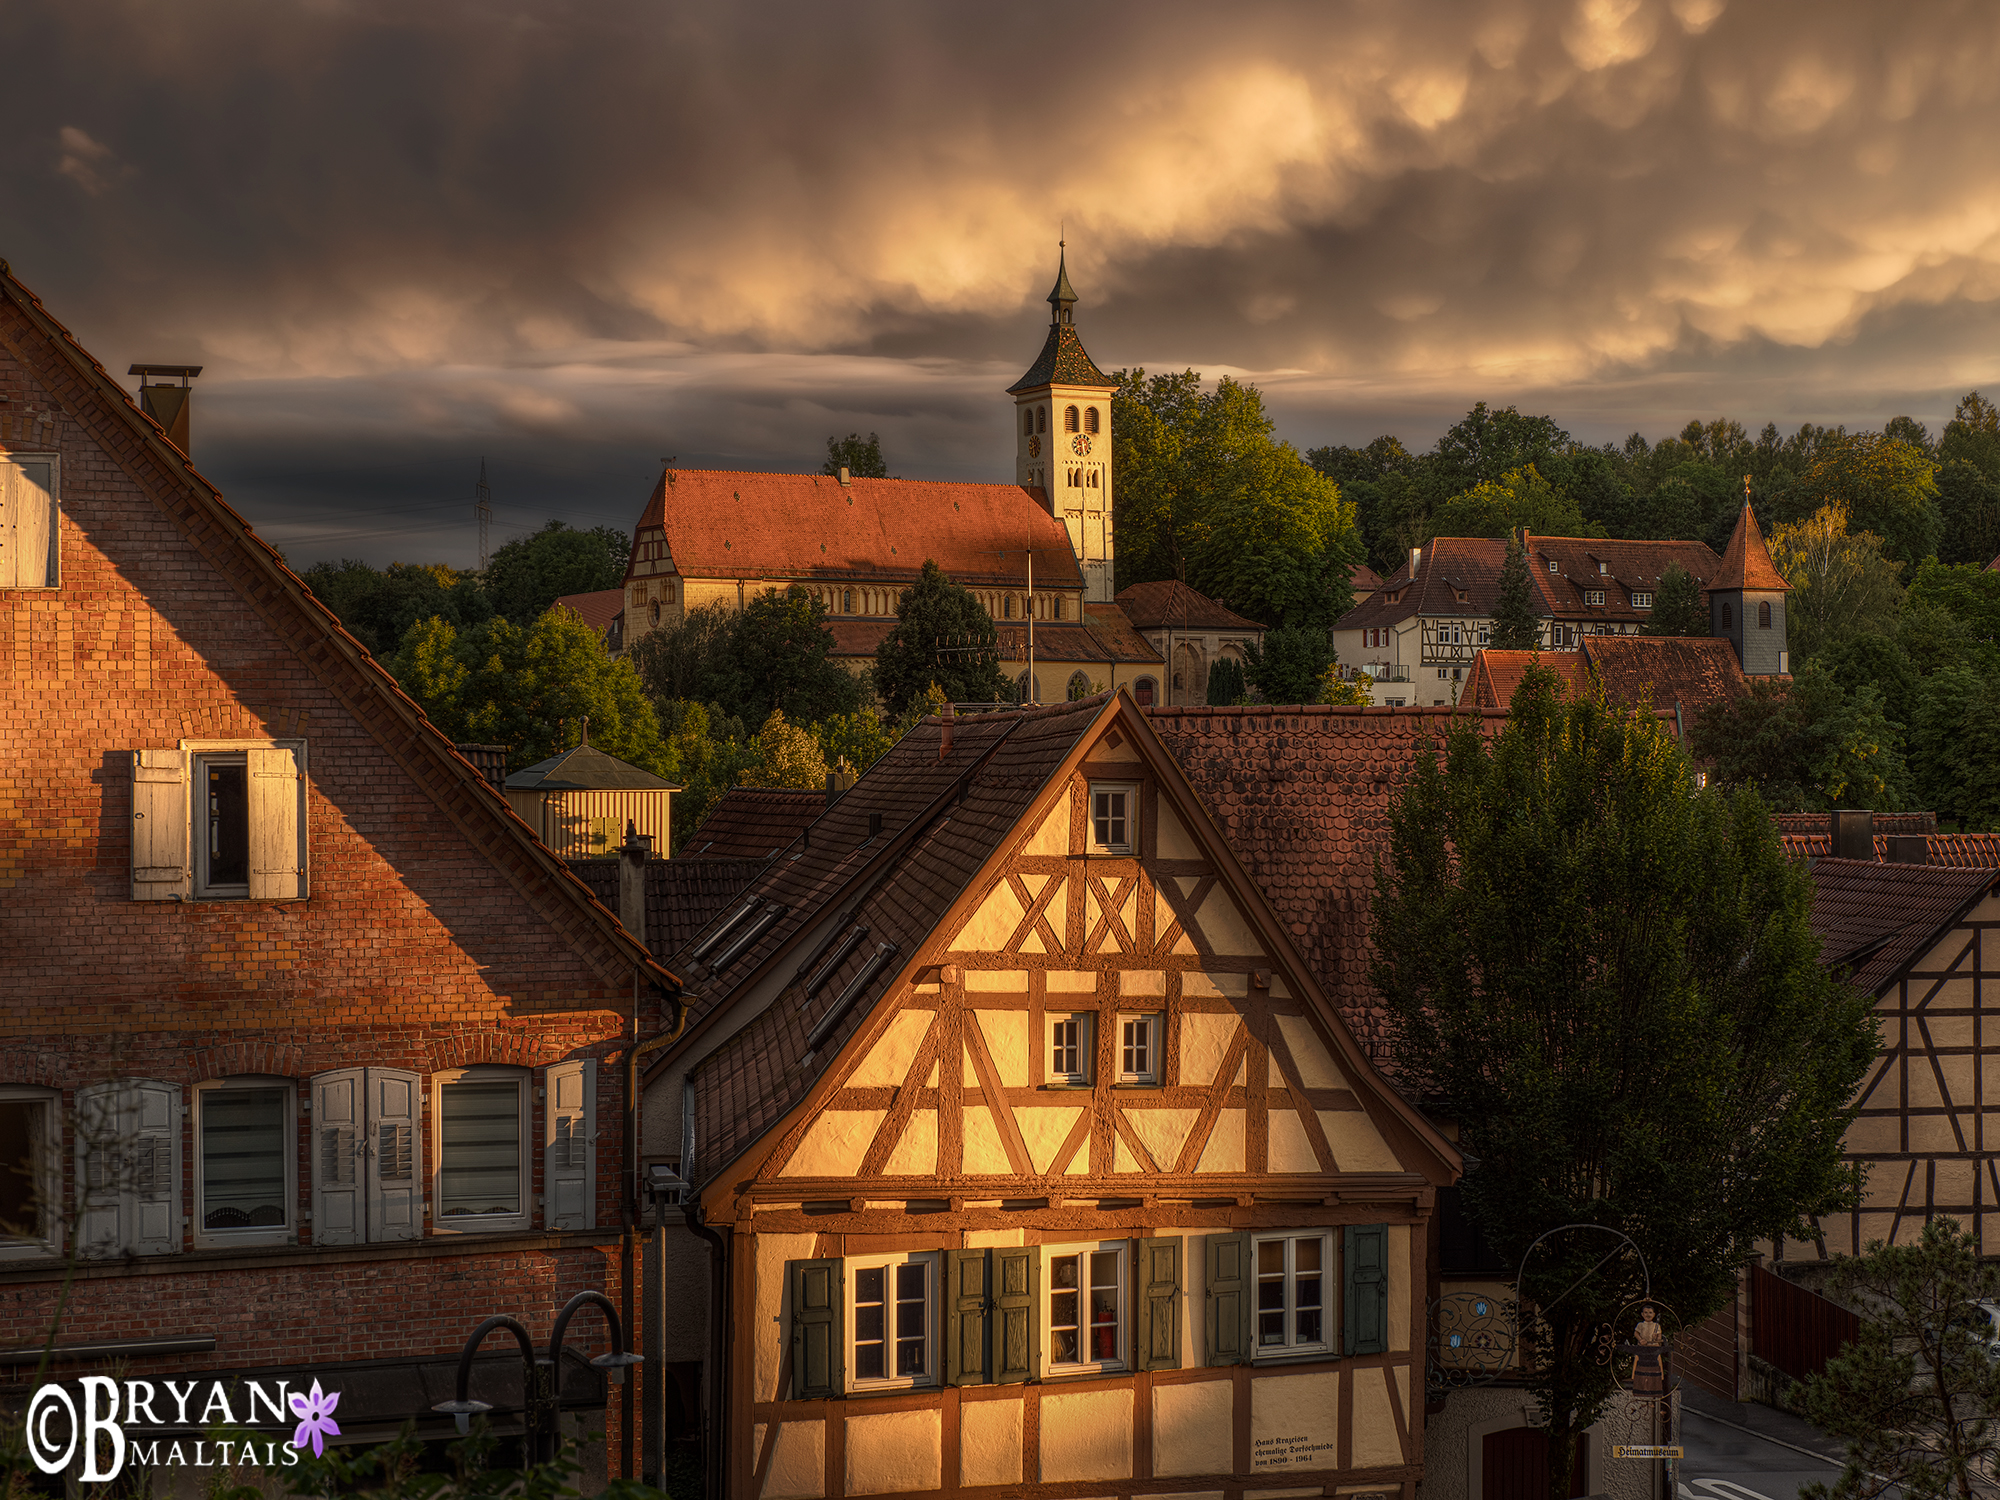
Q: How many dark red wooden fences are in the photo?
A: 1